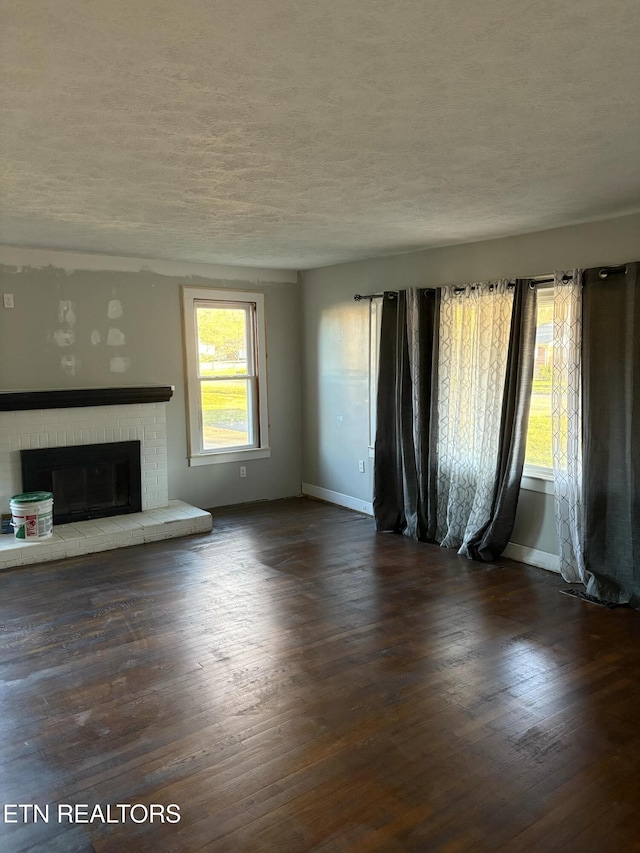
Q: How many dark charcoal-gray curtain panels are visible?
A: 4